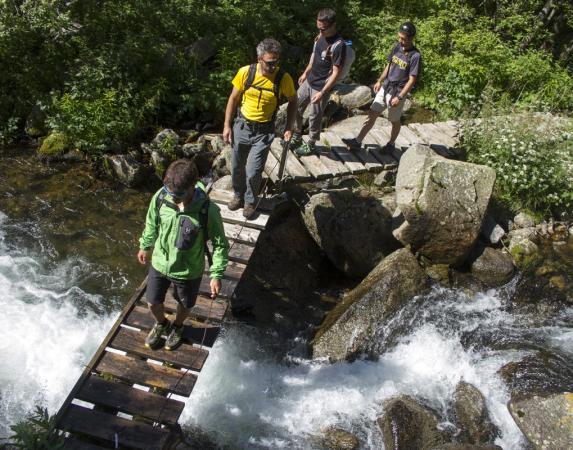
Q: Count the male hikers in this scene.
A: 4